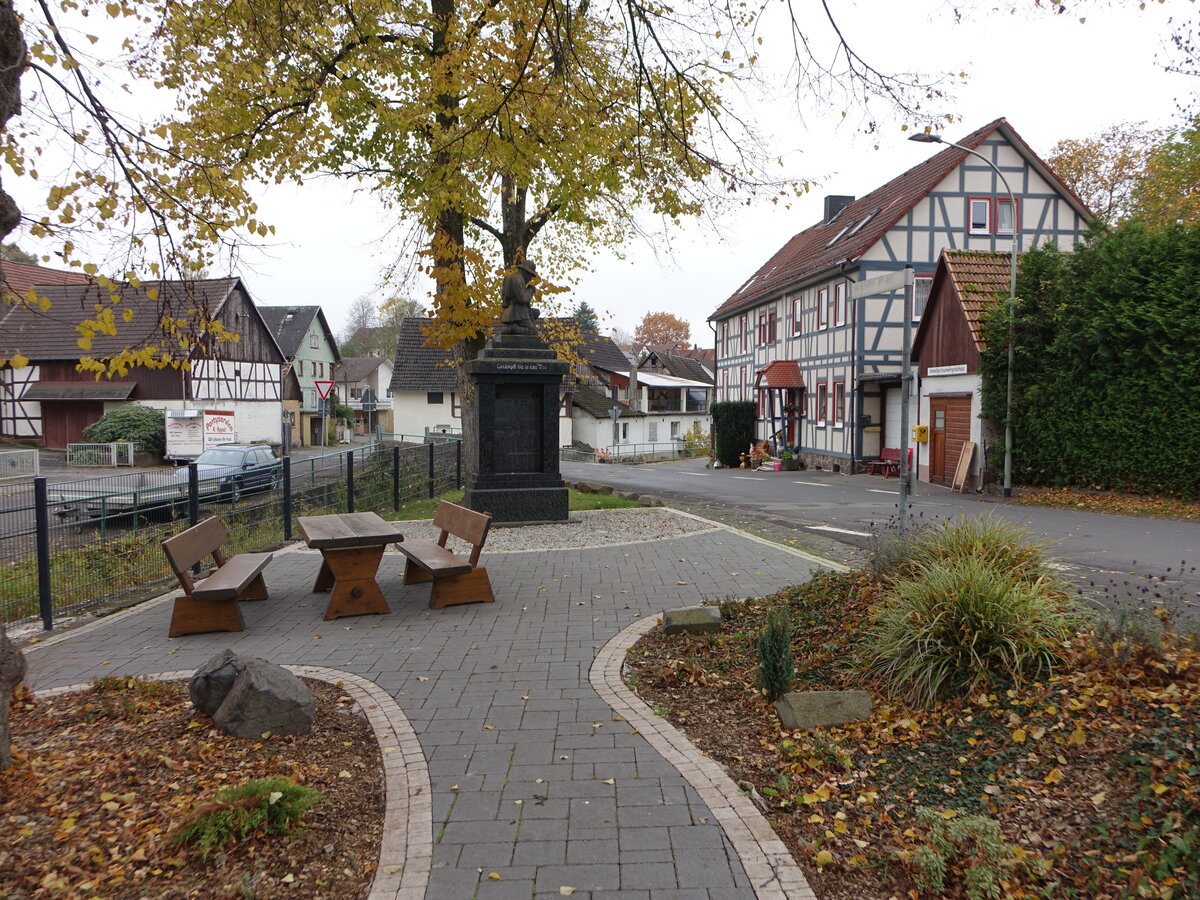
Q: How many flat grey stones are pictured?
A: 2